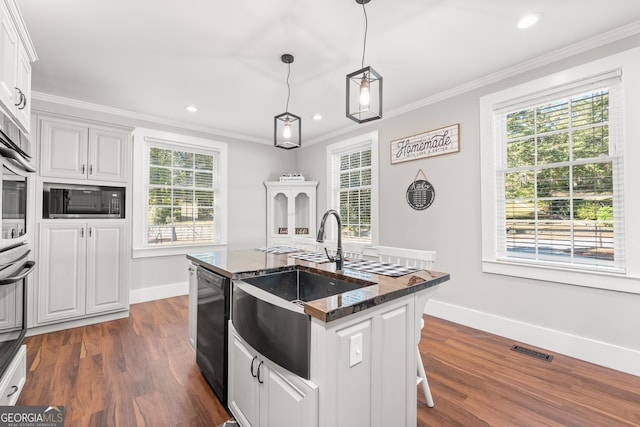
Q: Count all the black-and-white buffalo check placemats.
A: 3